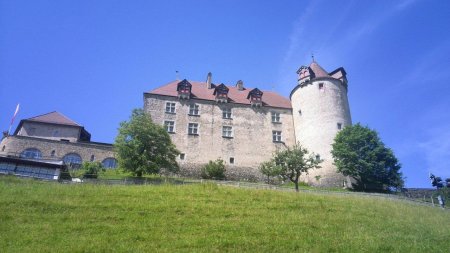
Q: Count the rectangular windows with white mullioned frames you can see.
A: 8